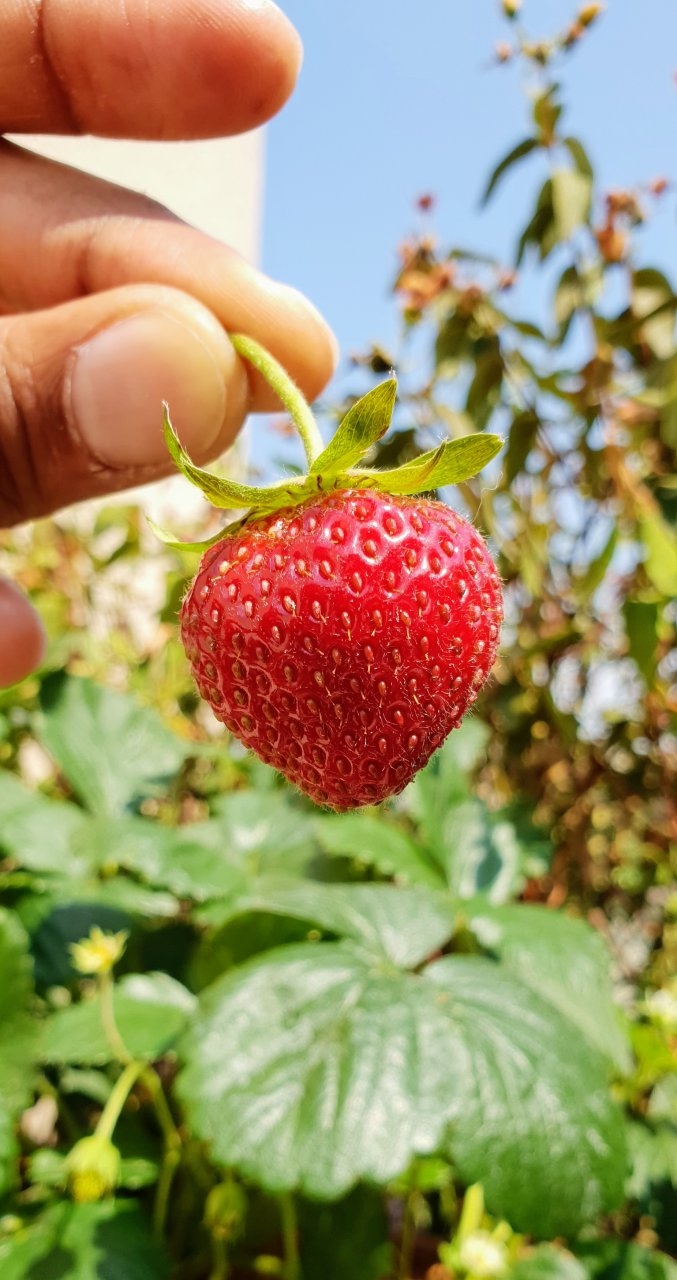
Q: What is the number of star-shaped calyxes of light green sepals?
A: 1